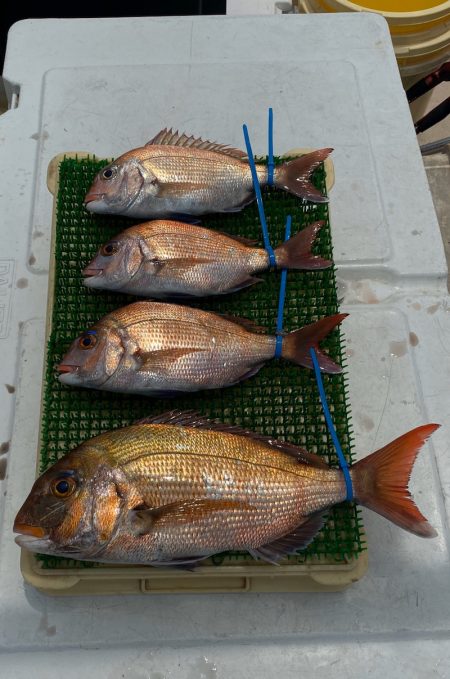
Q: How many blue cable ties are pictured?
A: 4